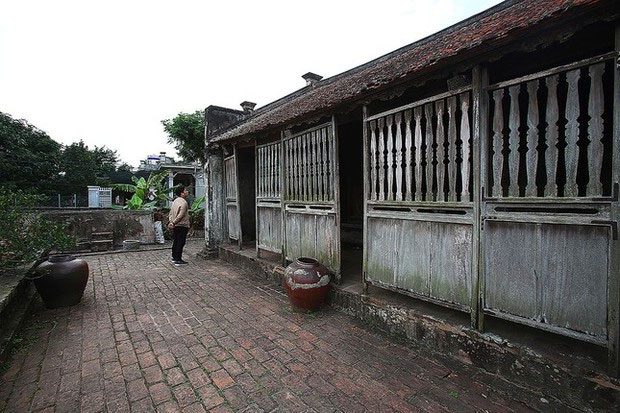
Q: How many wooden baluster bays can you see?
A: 5